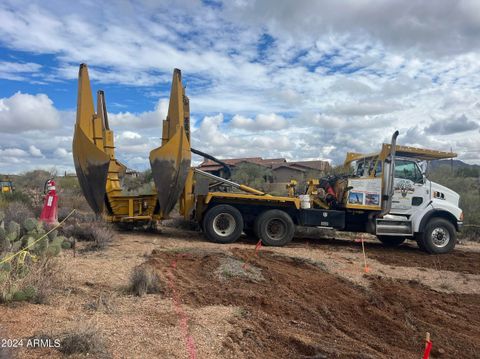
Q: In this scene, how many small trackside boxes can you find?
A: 0